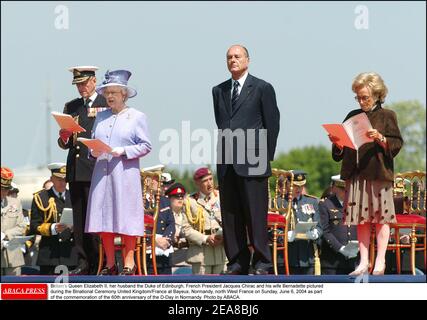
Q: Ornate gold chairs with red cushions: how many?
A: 3